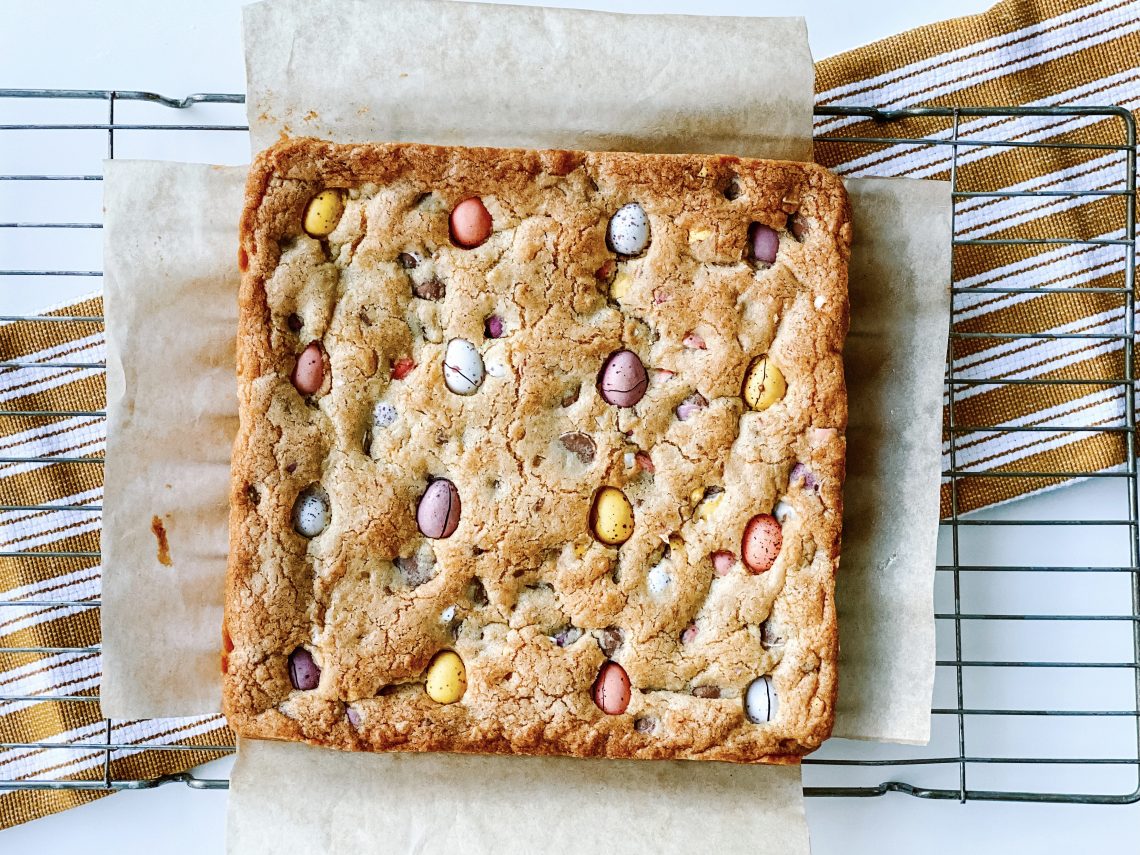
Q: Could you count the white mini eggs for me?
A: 4